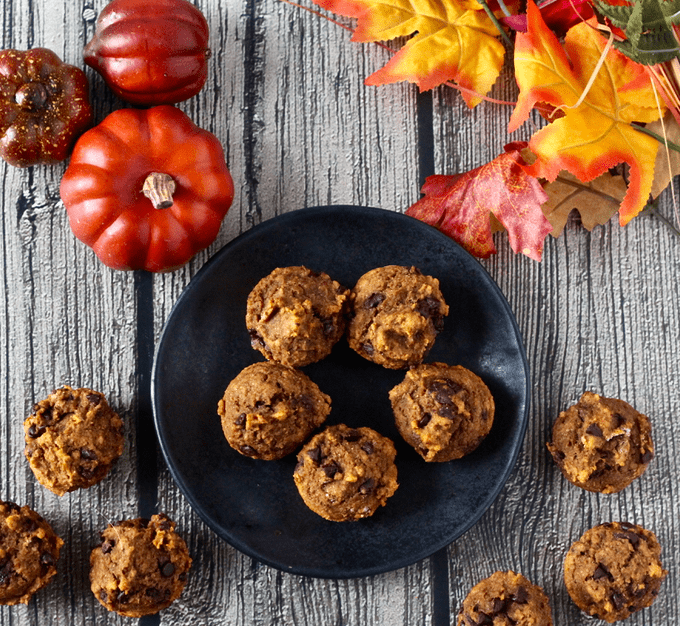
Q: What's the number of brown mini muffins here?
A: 11